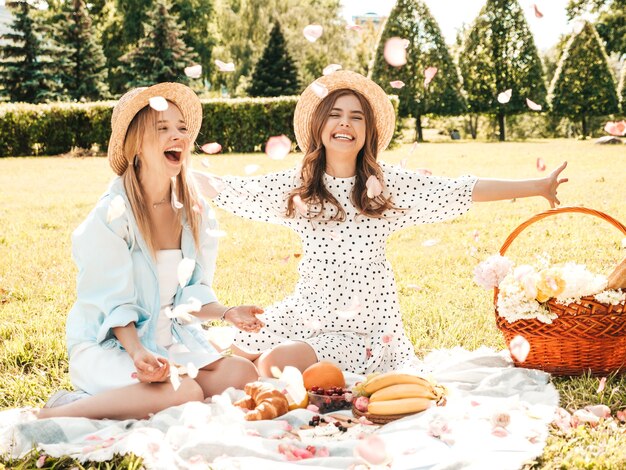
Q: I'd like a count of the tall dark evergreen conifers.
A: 4